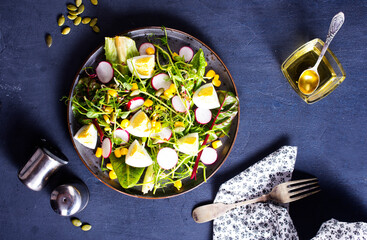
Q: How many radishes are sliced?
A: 12